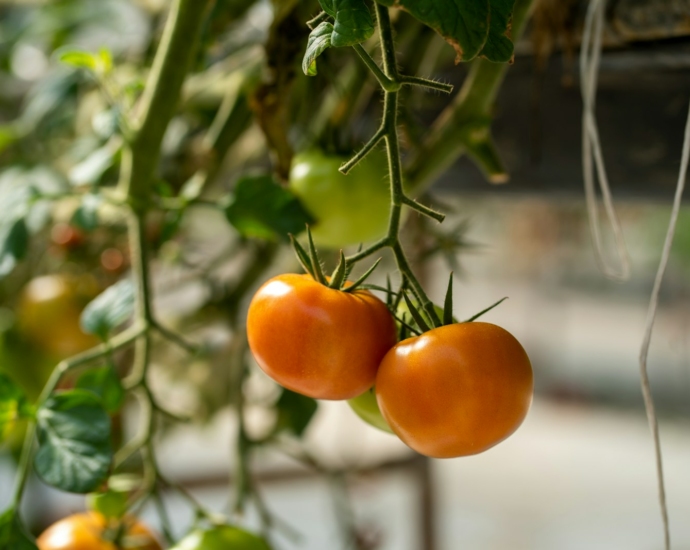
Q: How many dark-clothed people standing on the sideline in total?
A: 0